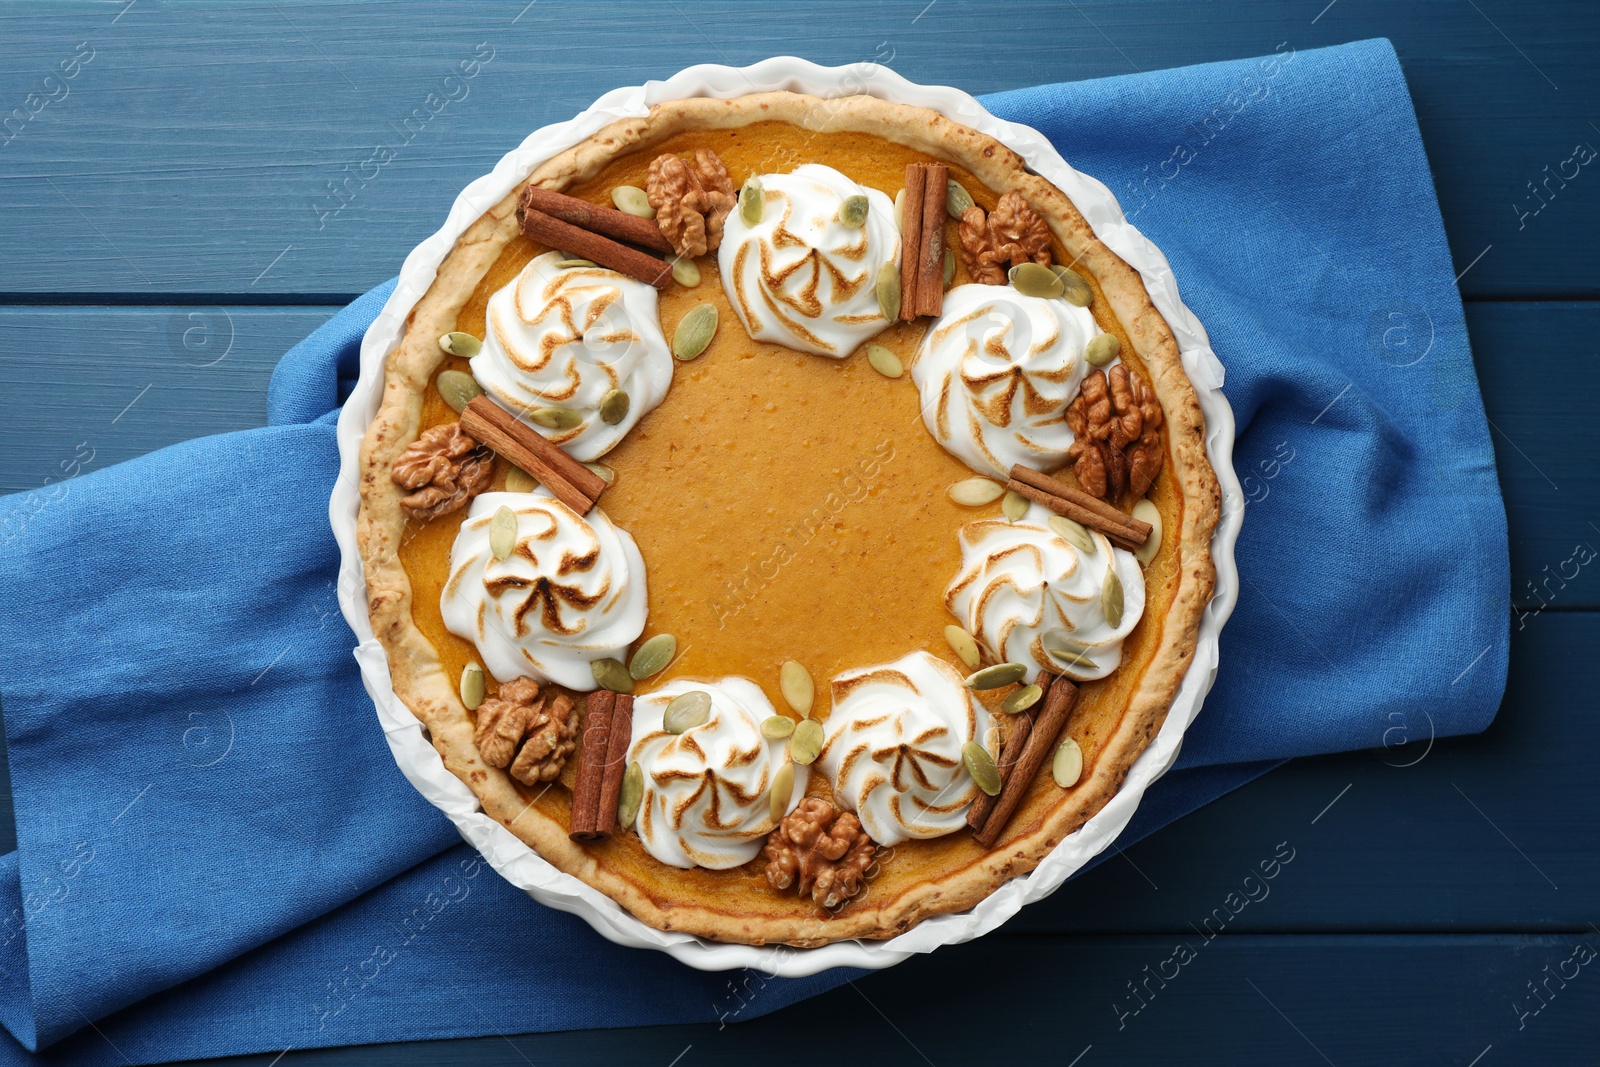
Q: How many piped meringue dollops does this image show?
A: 7